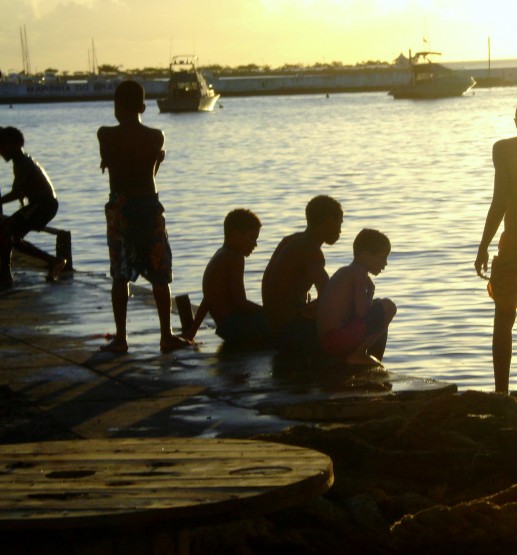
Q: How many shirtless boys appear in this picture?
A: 6